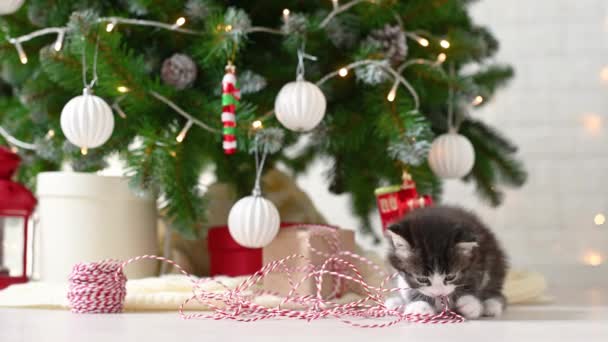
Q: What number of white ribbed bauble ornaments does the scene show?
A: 4